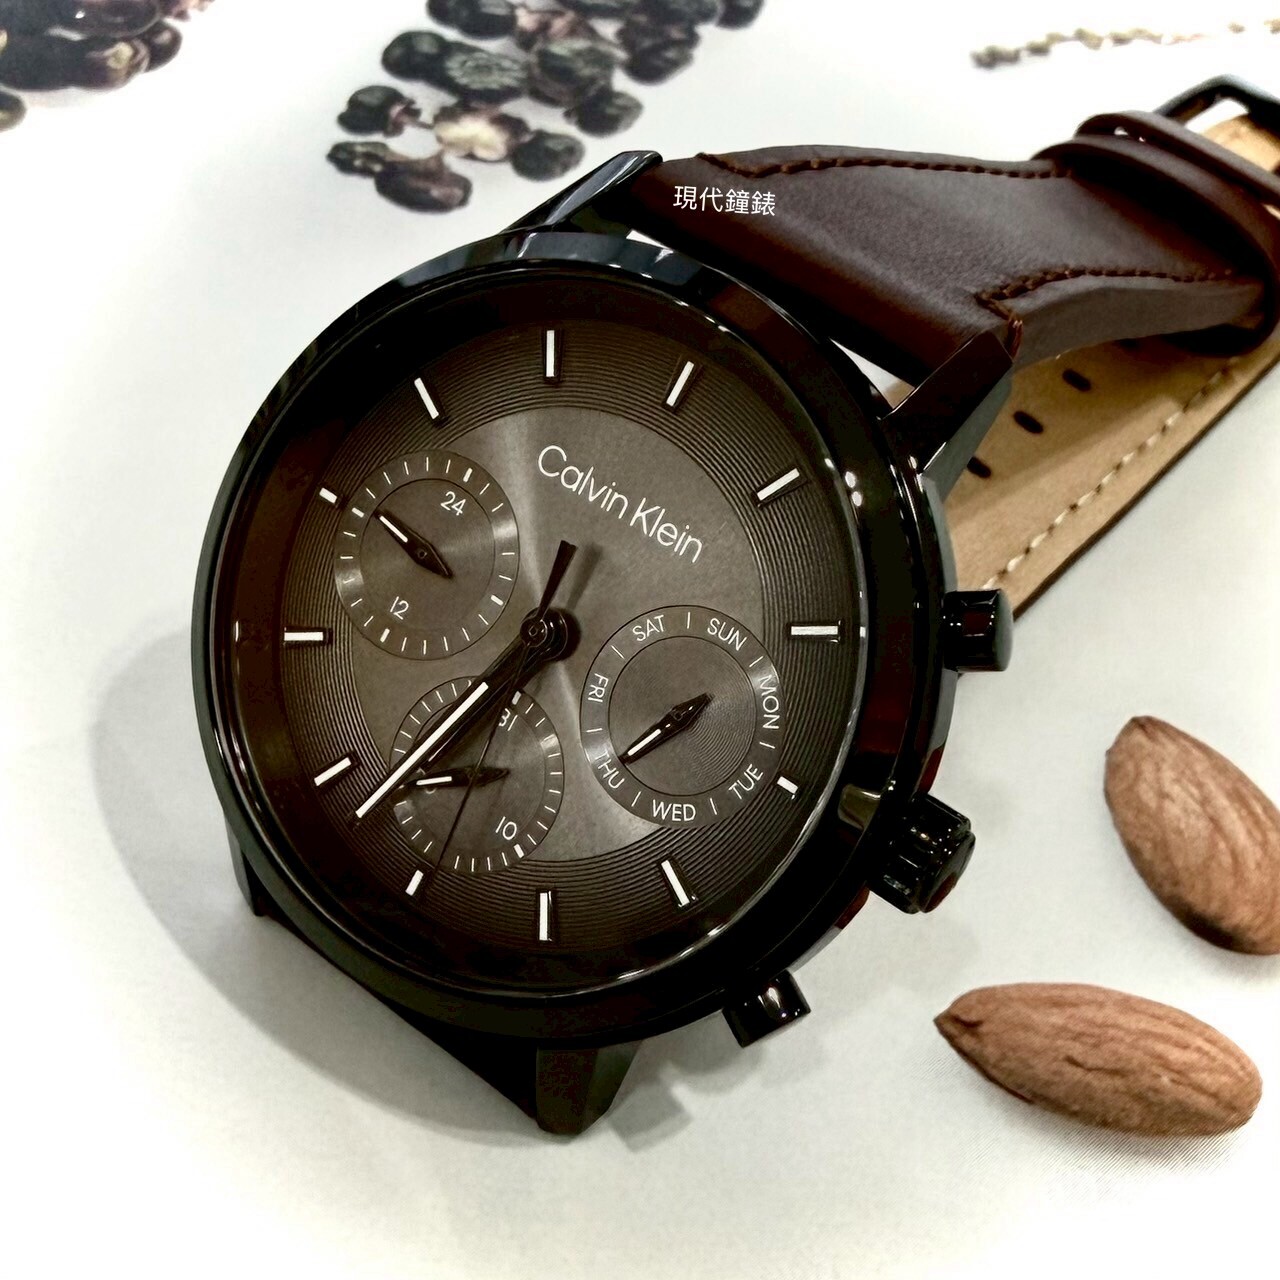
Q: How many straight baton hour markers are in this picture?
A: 12